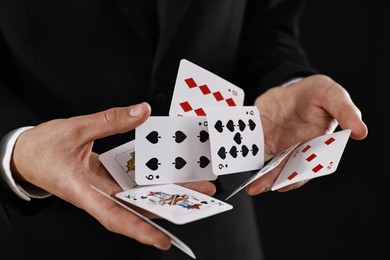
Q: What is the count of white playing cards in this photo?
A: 8